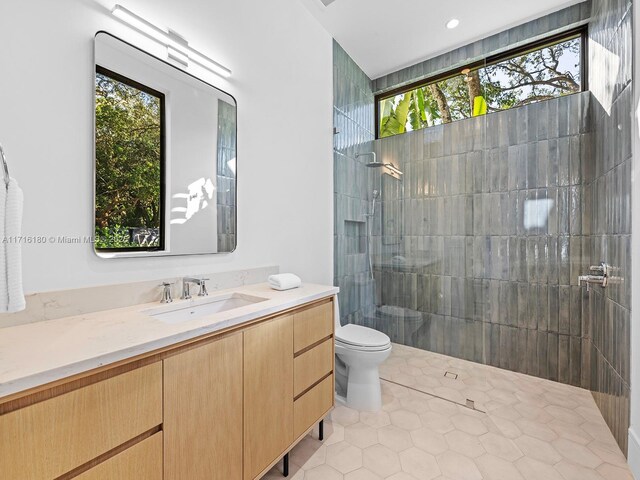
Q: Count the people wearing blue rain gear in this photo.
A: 0